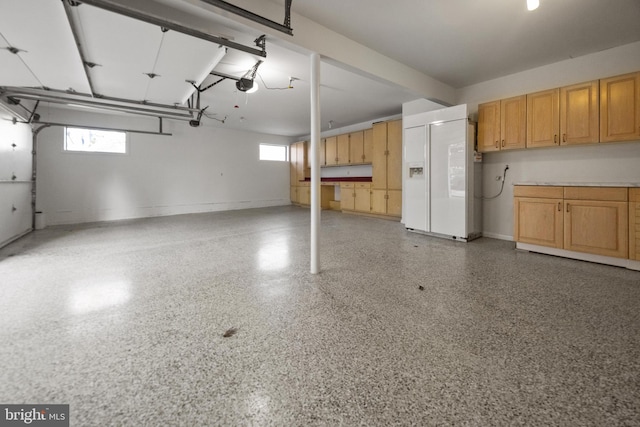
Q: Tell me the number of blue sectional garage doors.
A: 0